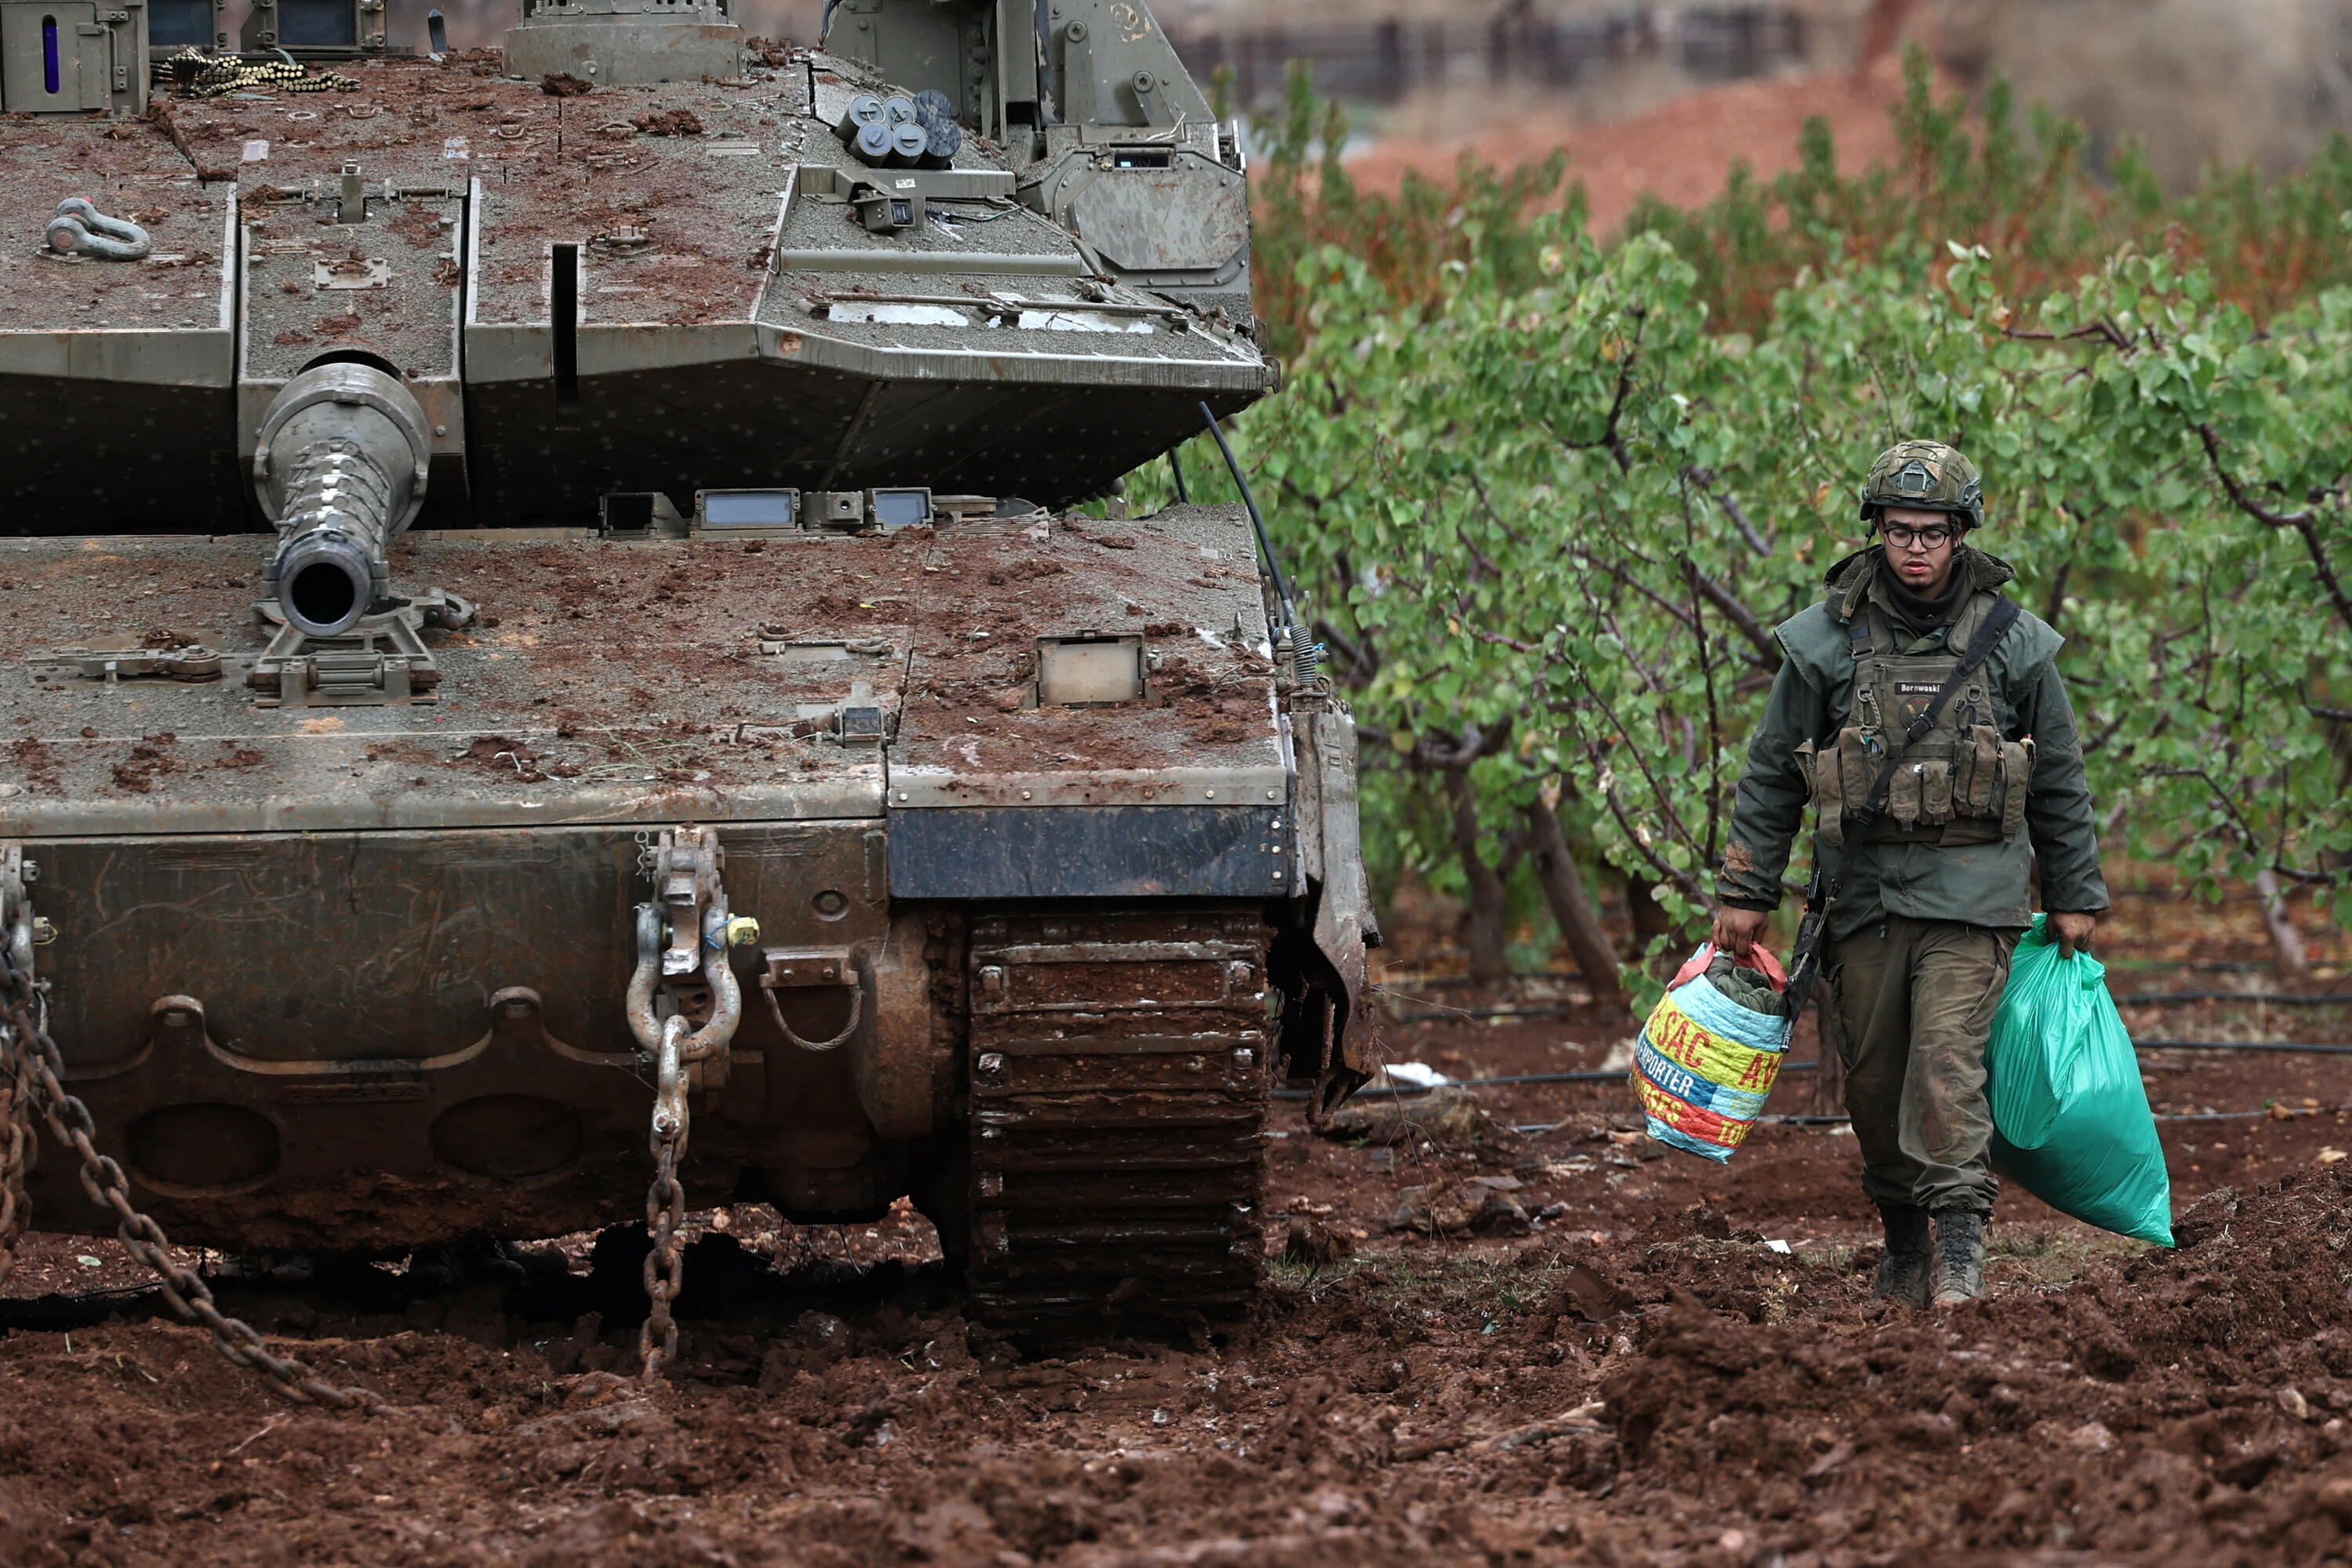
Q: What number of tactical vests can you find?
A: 1